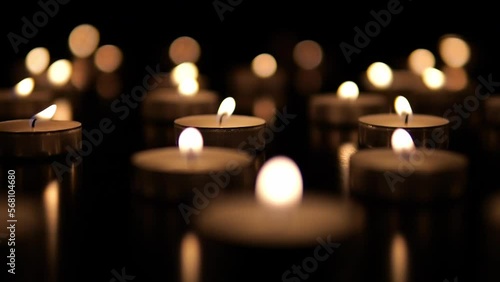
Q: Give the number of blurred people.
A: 0